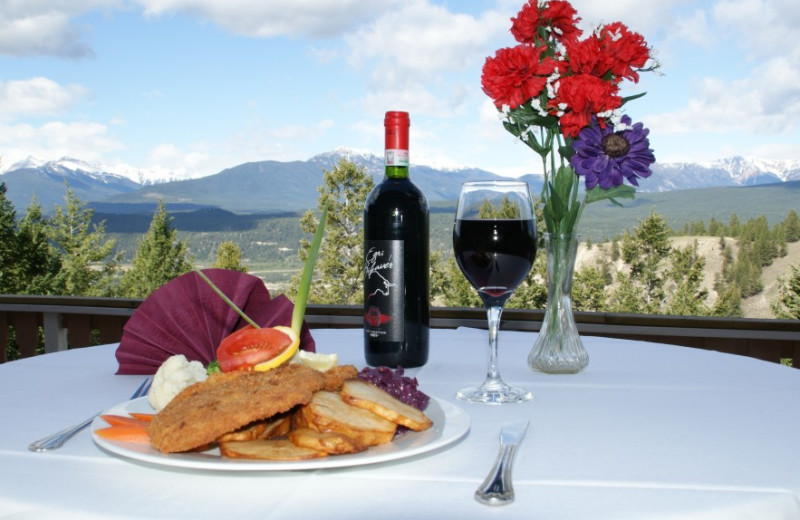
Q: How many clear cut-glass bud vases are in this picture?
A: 1